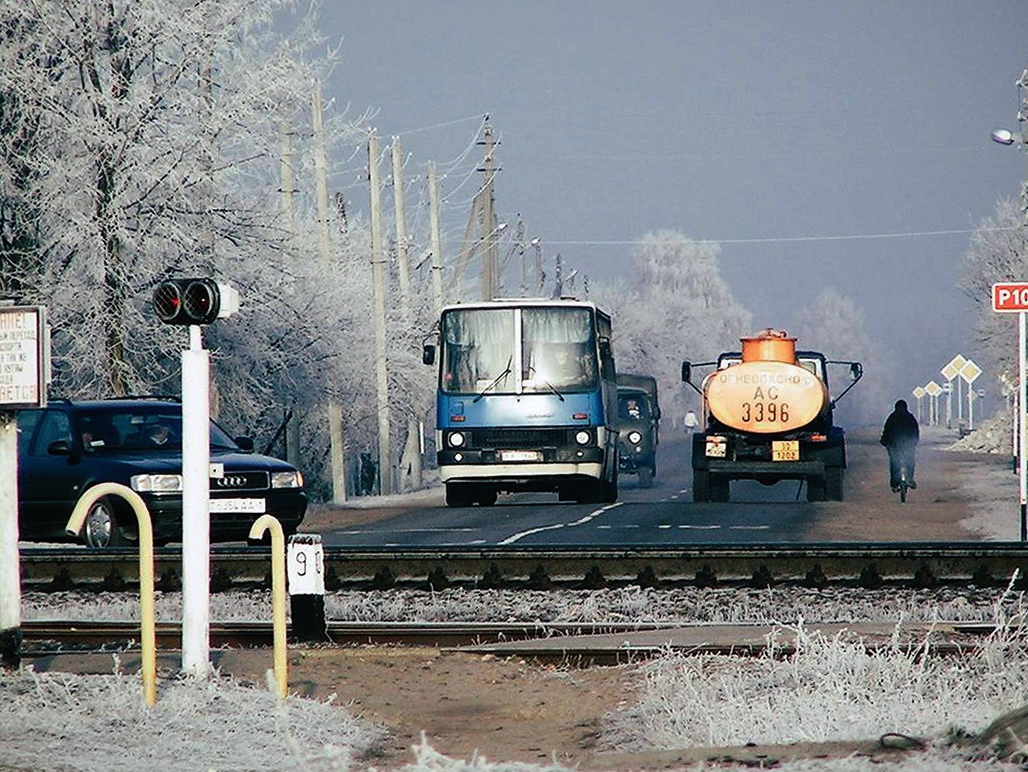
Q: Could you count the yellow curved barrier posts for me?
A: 2